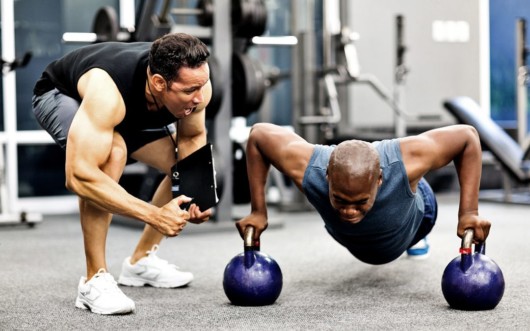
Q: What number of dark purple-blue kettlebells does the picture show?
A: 2